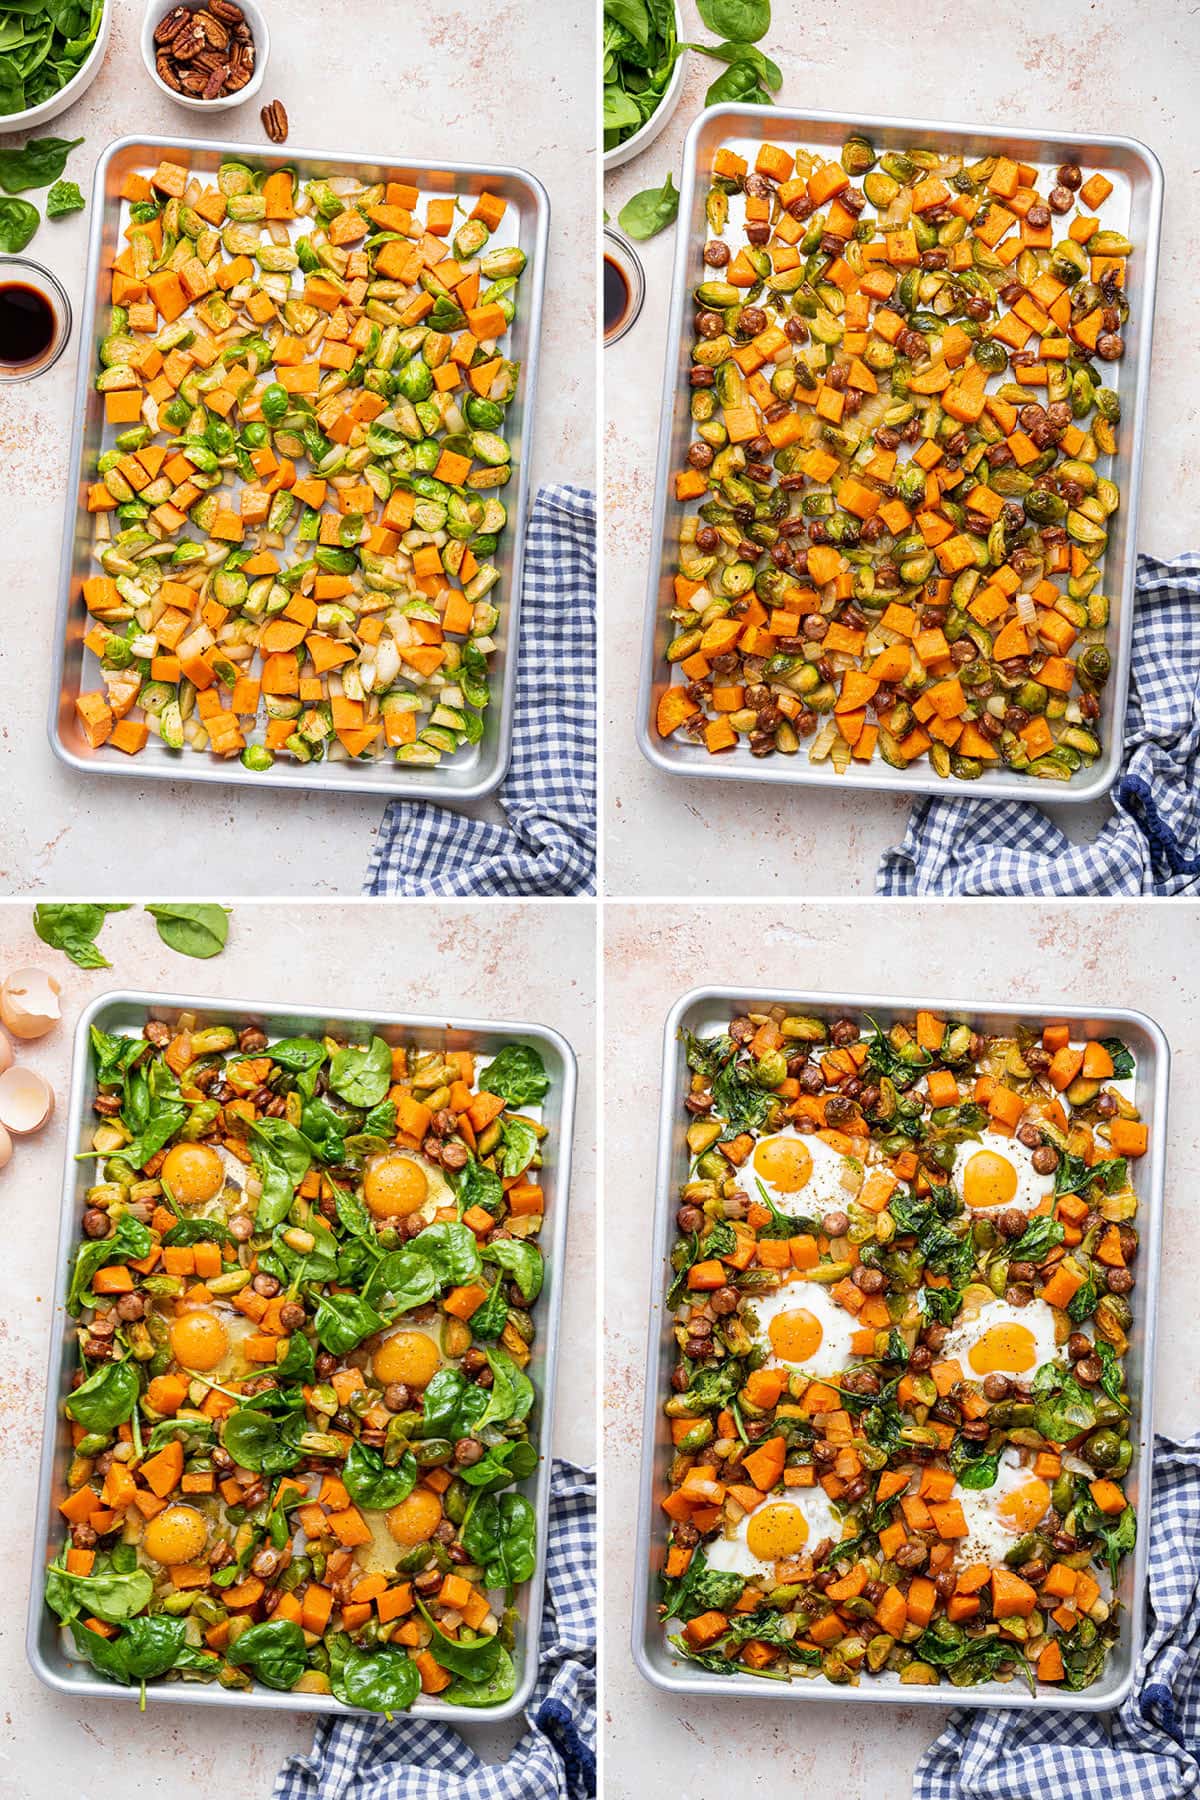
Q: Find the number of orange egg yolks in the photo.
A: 12